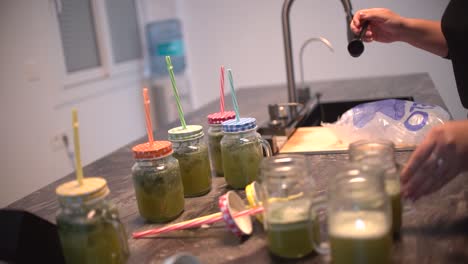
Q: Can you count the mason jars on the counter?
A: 8